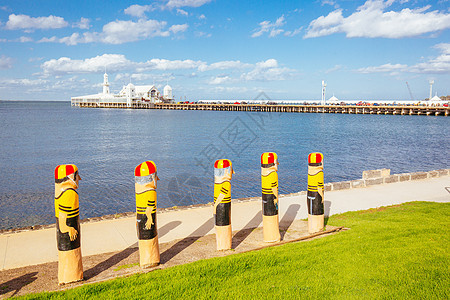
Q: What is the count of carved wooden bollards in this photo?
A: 5